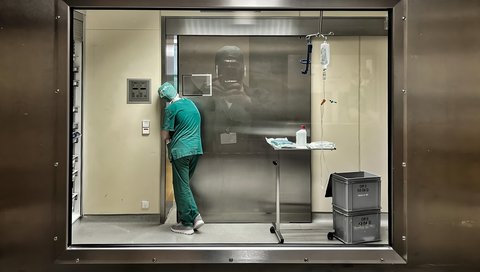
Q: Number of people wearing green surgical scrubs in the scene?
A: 1